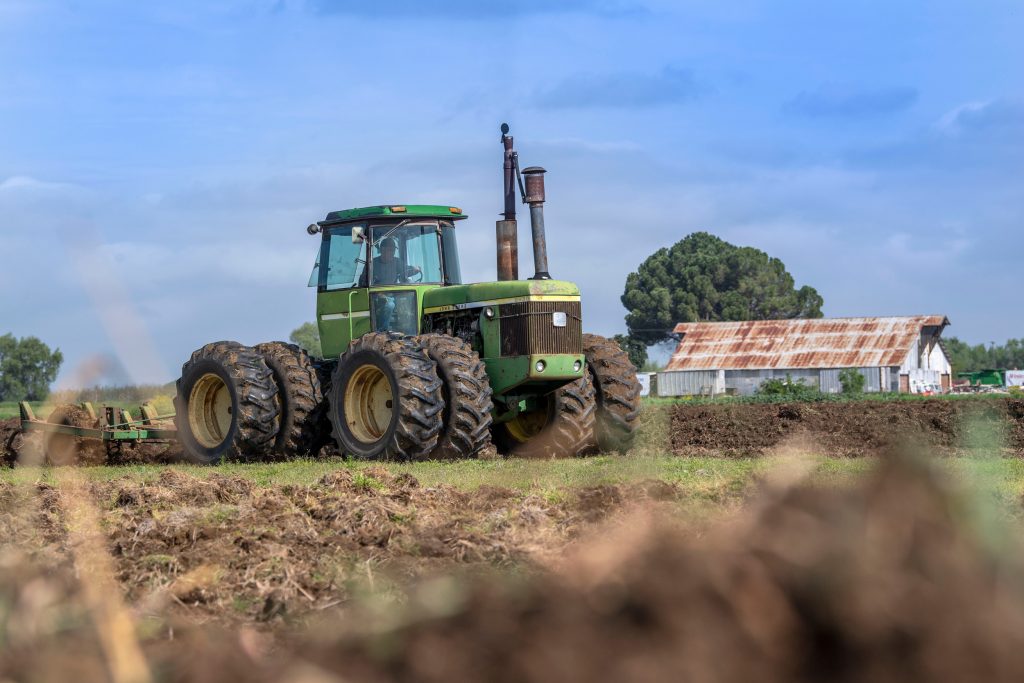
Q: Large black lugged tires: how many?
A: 6